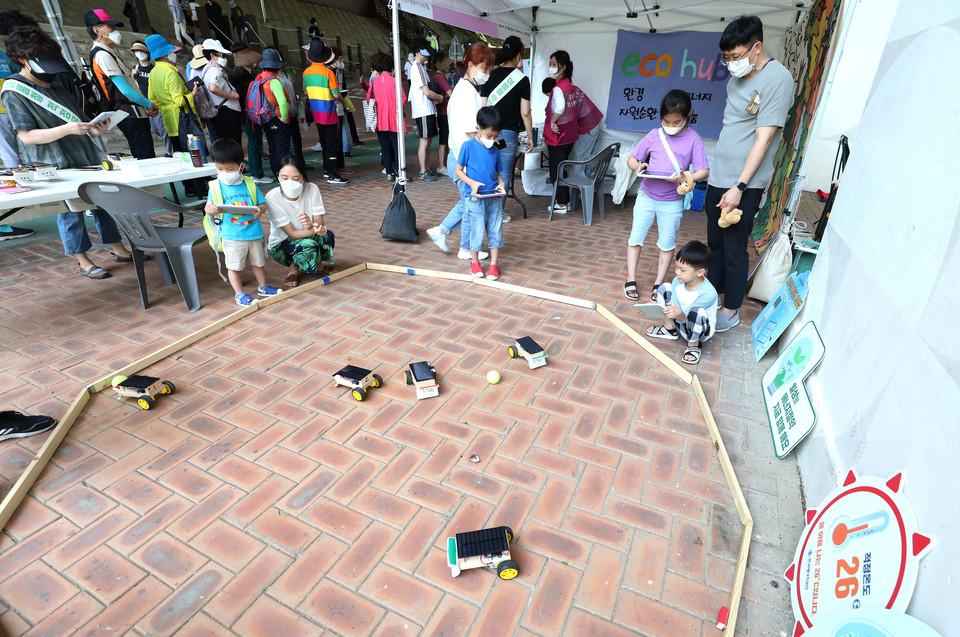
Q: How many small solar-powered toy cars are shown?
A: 5